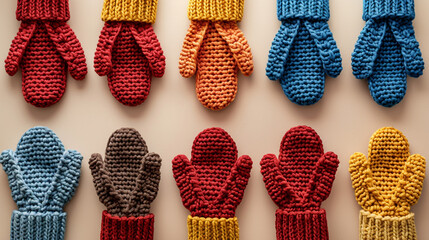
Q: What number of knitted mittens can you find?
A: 10